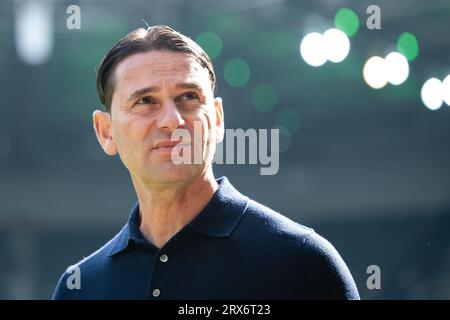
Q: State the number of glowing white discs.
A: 6